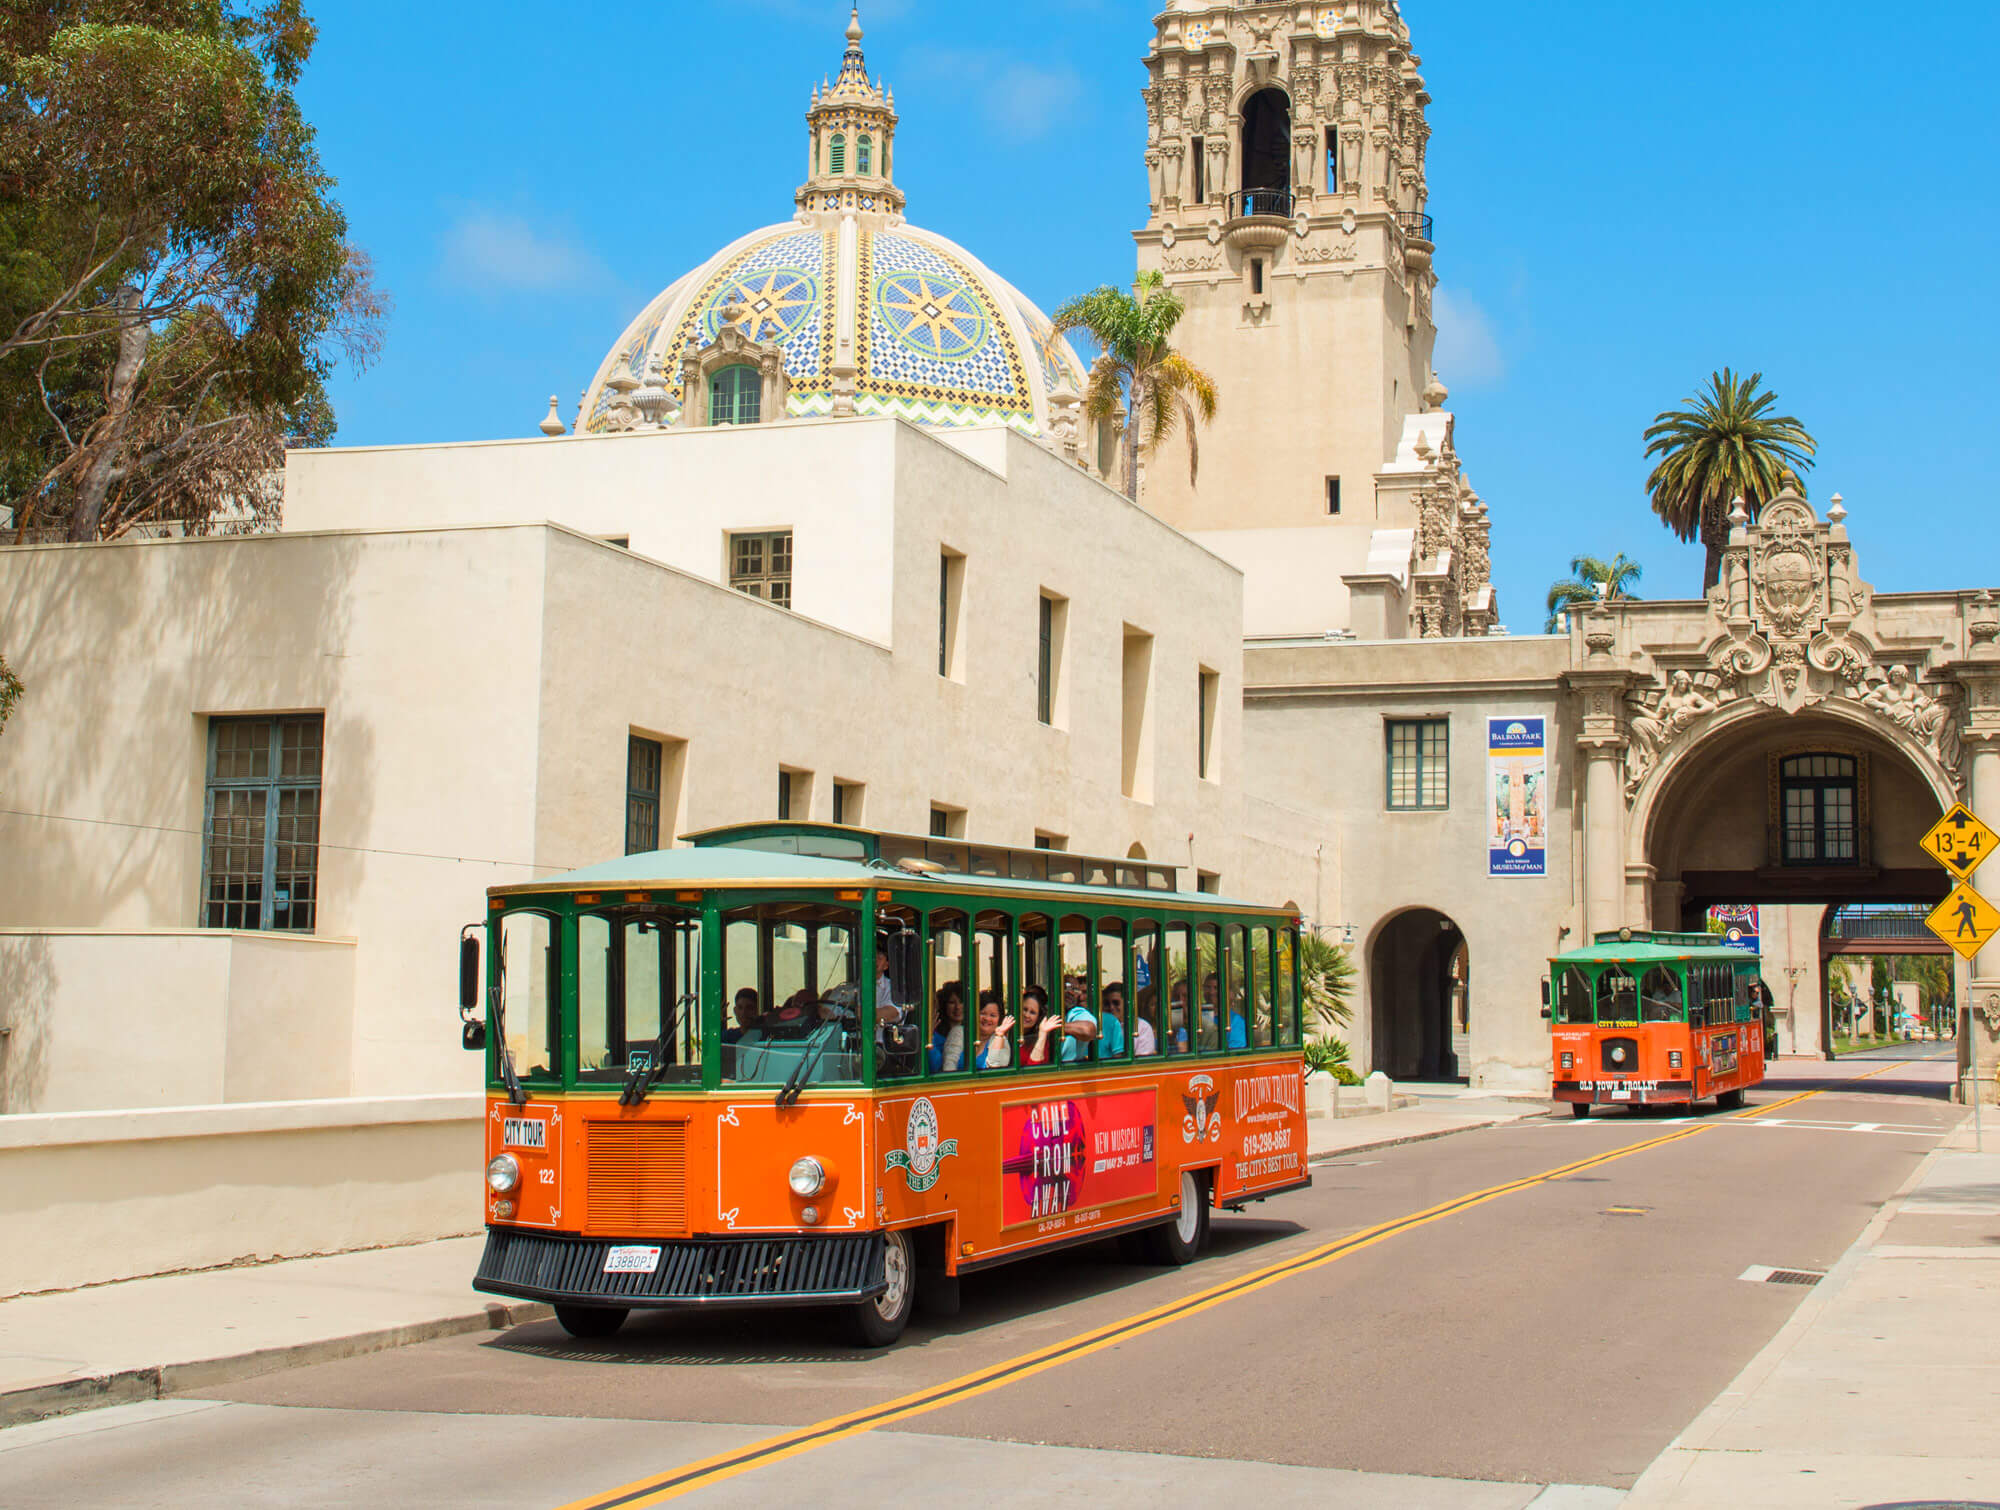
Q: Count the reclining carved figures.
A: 2